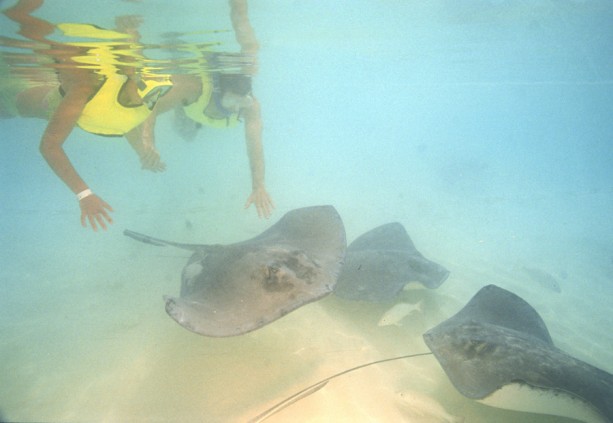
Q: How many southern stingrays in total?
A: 3